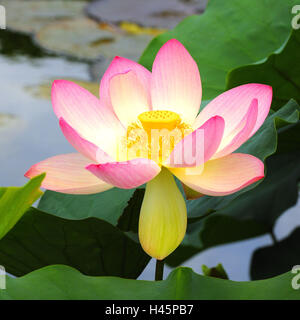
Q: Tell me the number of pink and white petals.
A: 11